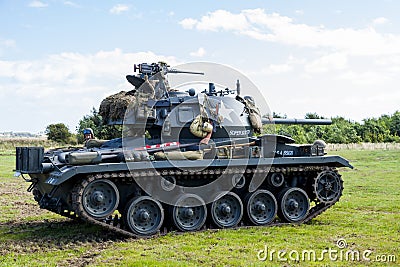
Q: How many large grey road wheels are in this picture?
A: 6